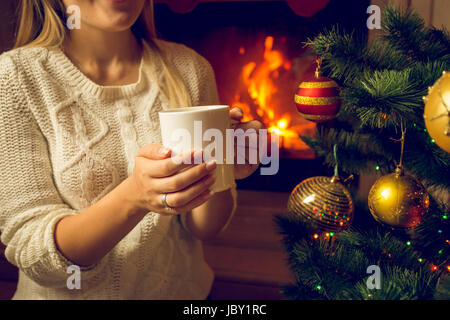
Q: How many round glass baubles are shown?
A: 4